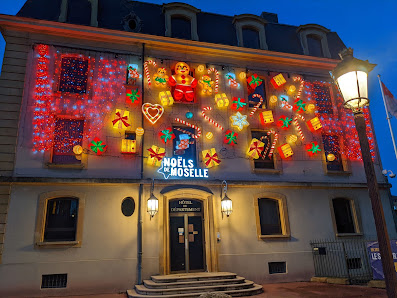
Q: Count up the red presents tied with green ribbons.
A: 9